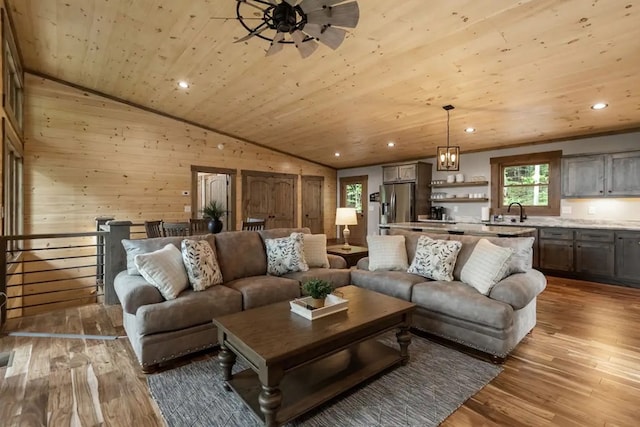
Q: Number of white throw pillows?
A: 4